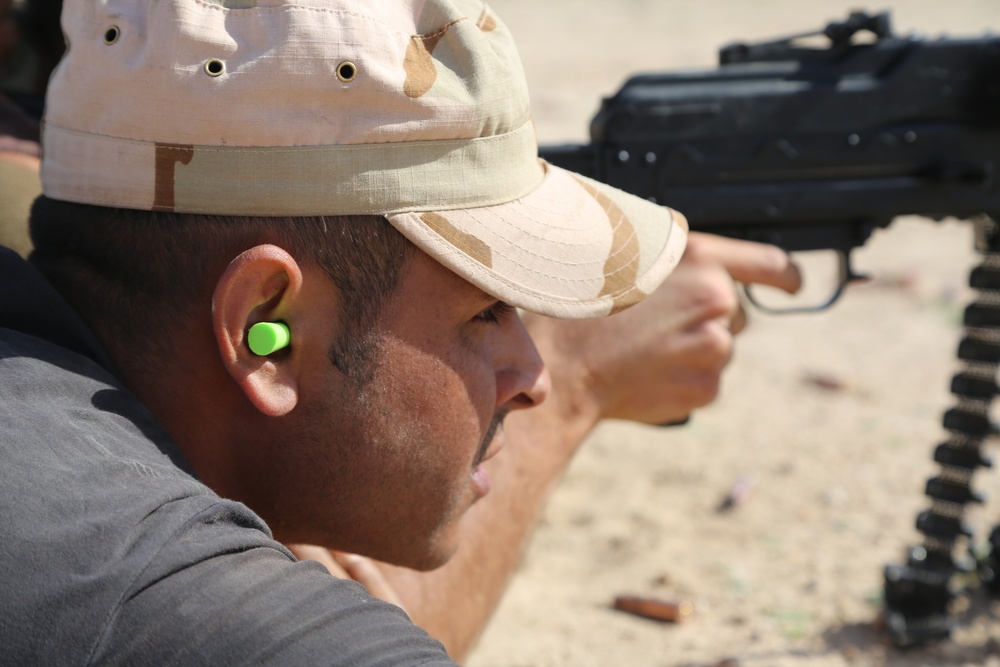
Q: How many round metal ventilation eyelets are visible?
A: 3